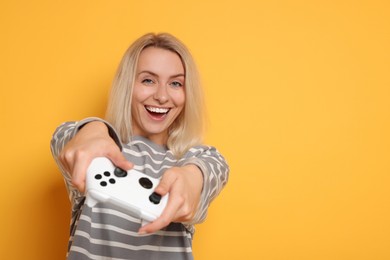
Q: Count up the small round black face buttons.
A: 4